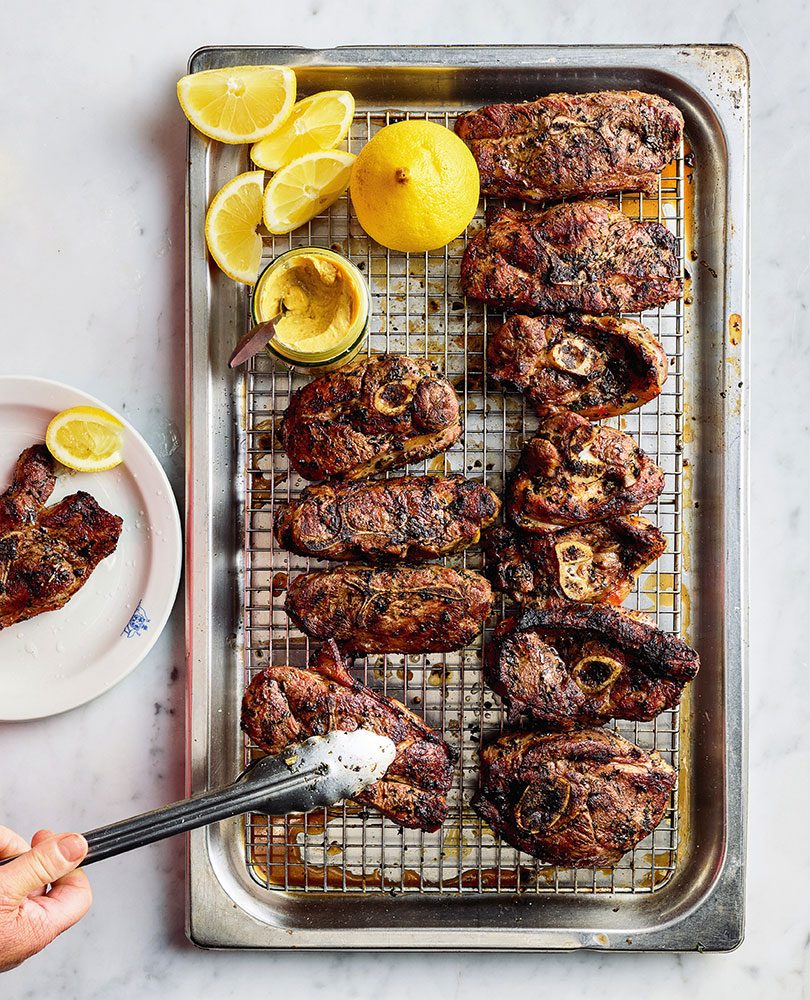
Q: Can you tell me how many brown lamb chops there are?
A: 12